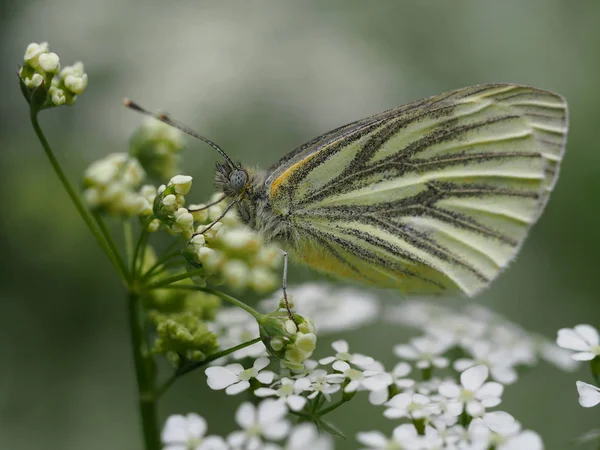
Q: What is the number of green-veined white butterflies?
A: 1